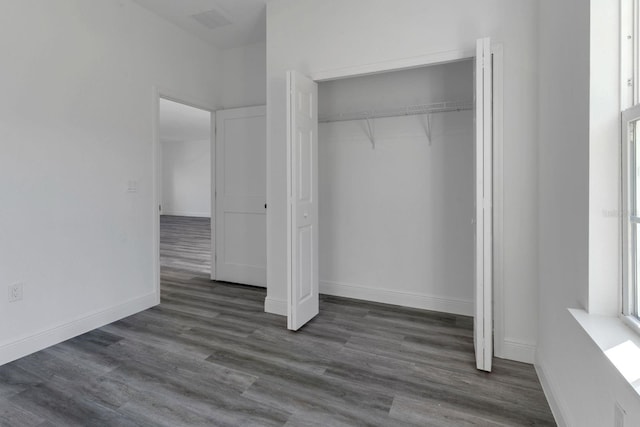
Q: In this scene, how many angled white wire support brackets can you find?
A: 2